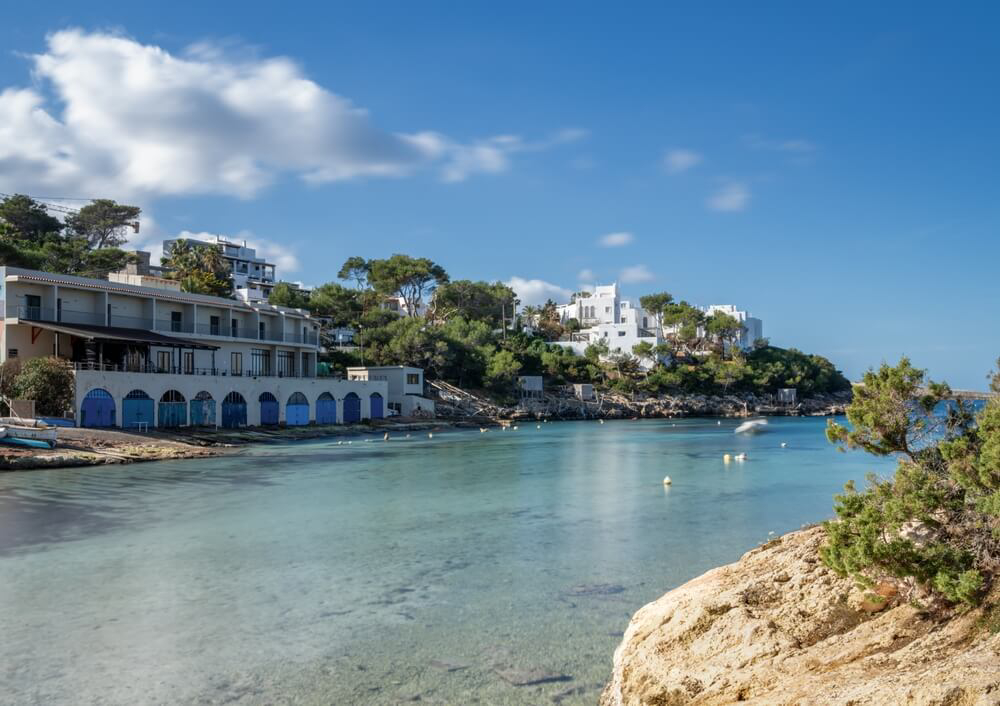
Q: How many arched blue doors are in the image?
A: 10